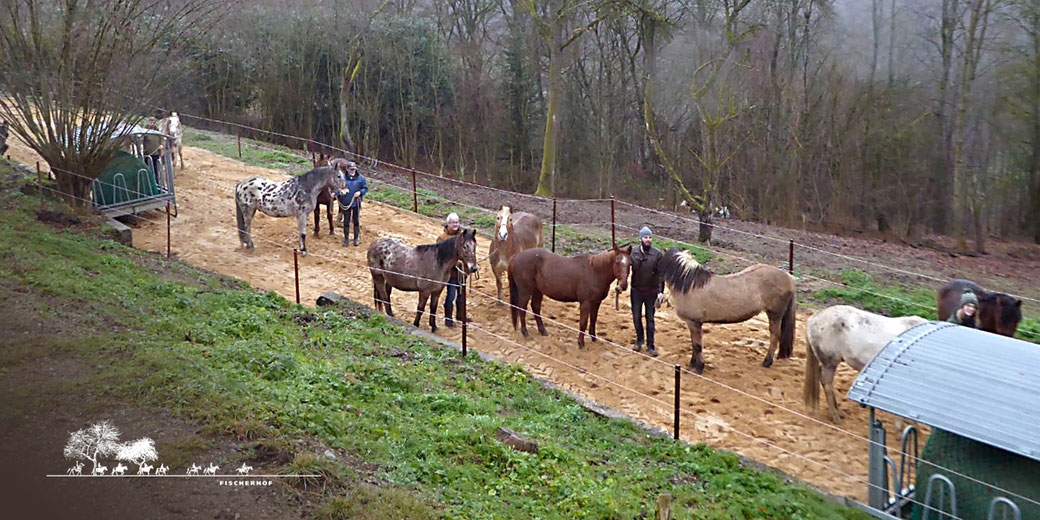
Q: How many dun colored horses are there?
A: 1